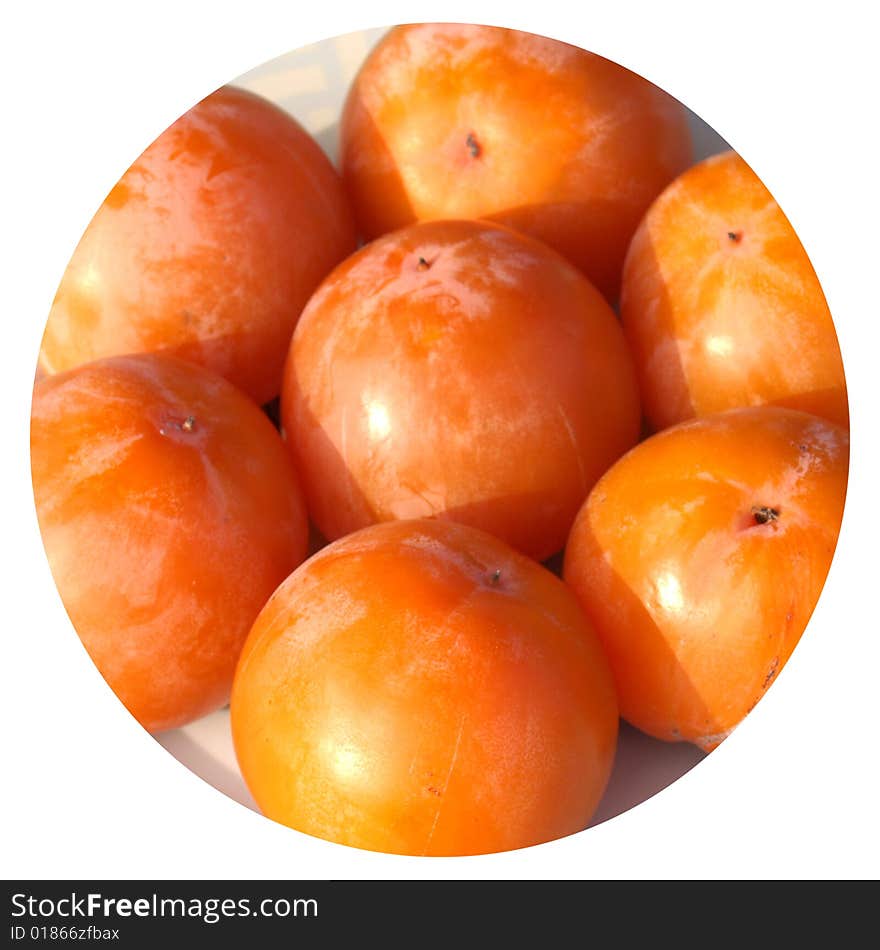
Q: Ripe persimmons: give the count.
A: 7